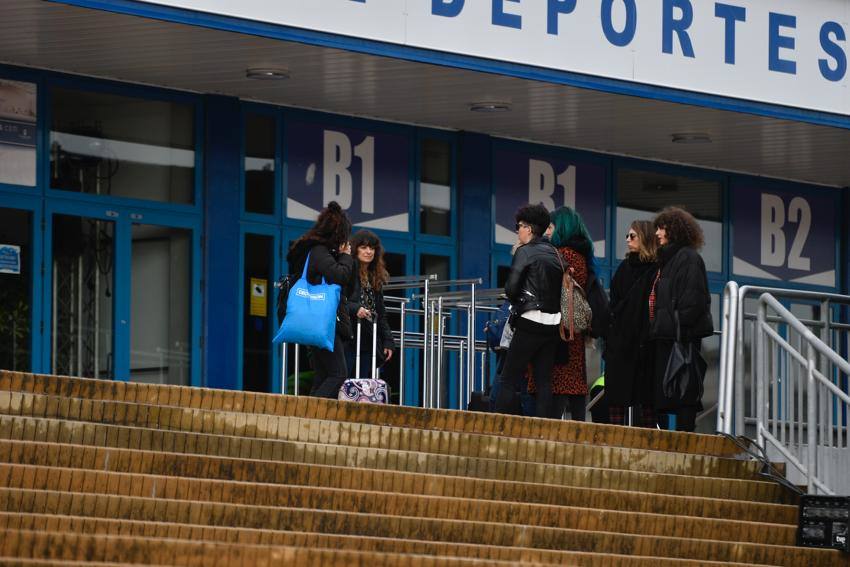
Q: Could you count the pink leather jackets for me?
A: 0